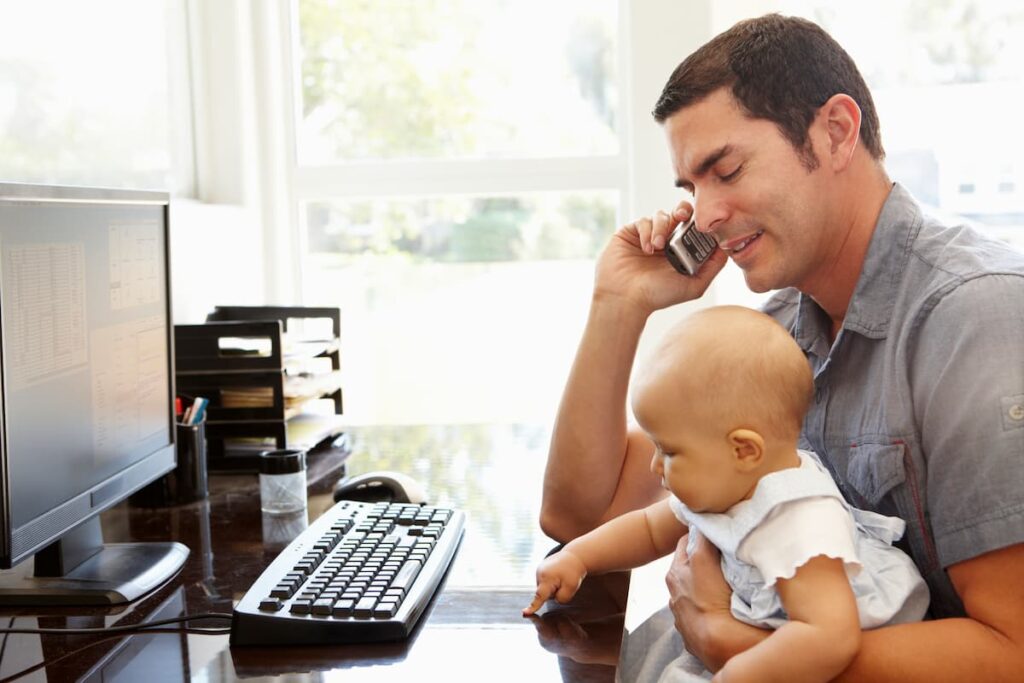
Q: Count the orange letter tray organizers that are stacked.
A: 0